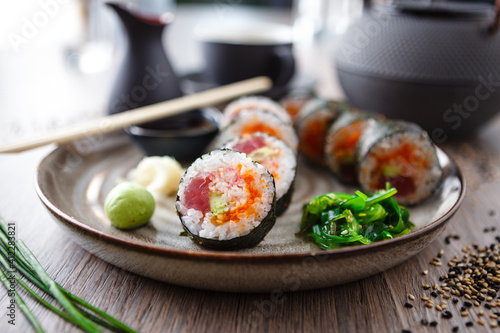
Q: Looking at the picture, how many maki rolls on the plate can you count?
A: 8